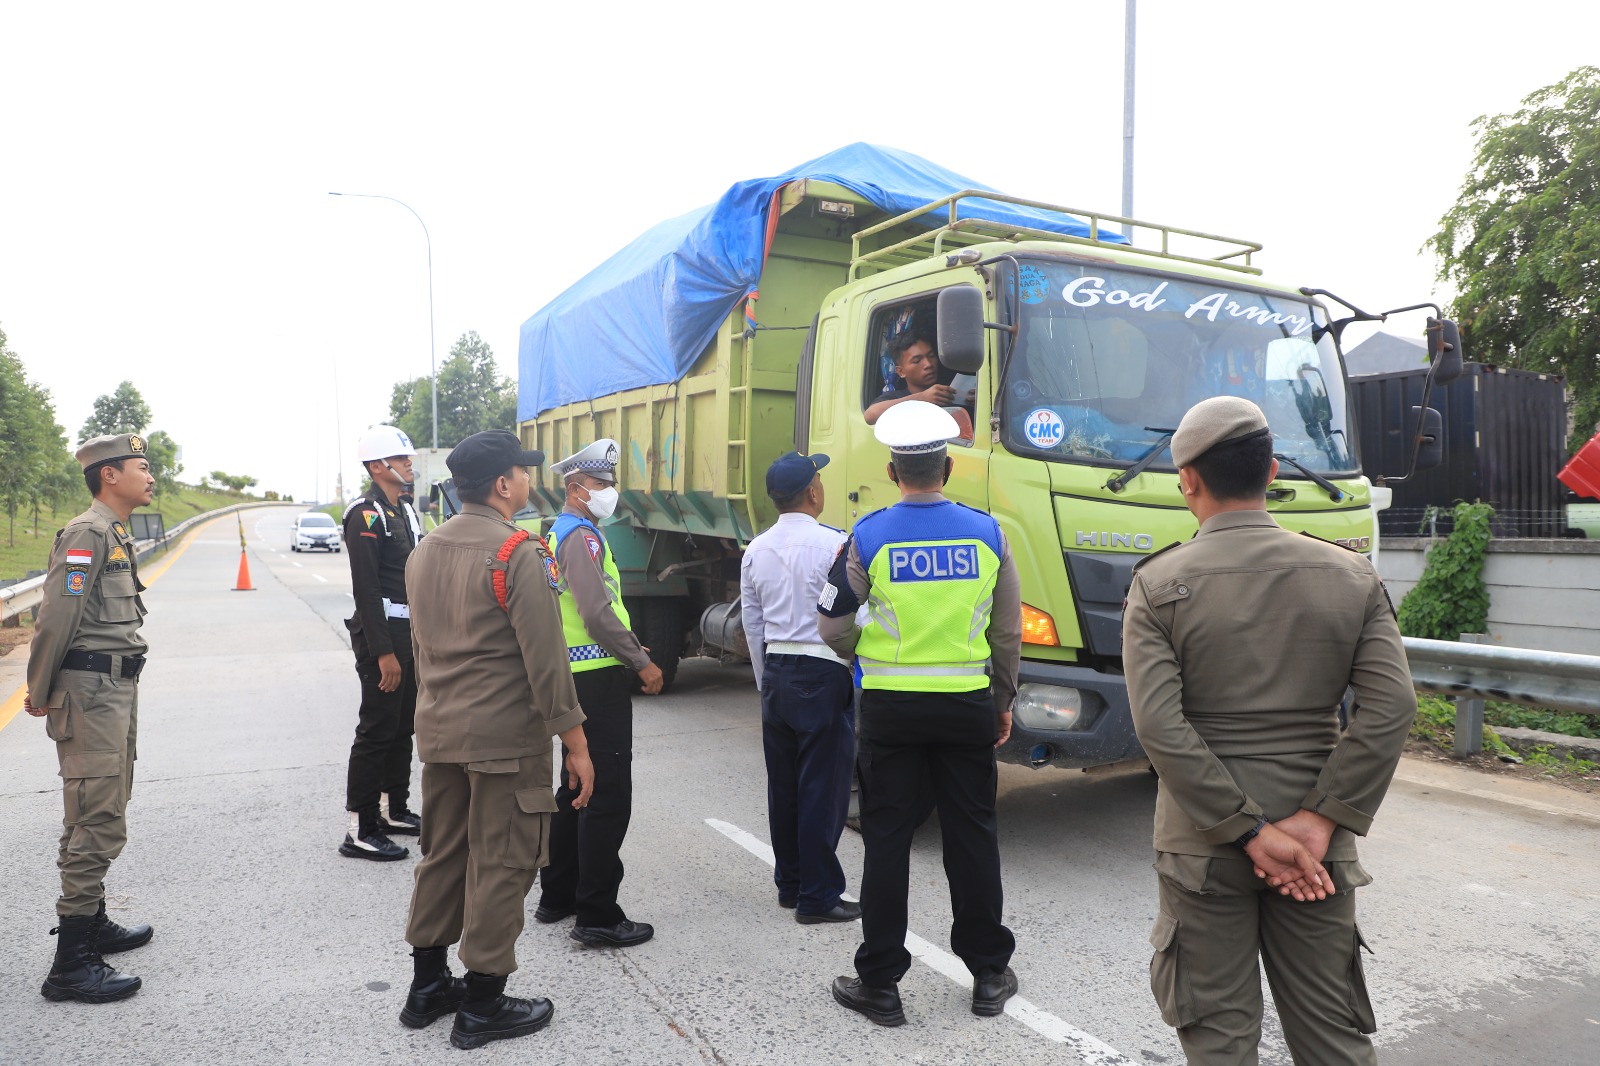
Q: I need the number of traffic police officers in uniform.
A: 2